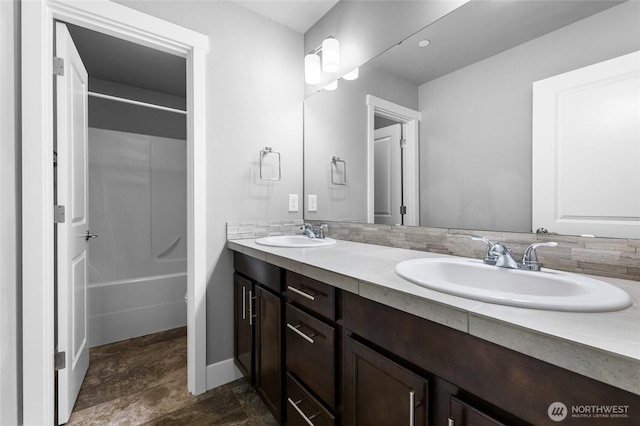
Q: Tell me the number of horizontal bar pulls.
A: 3